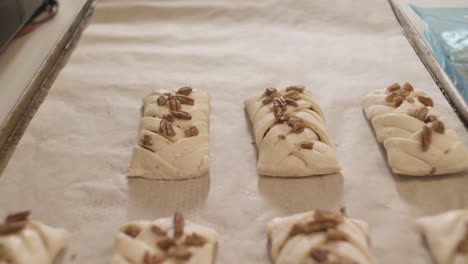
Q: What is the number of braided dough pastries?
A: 7